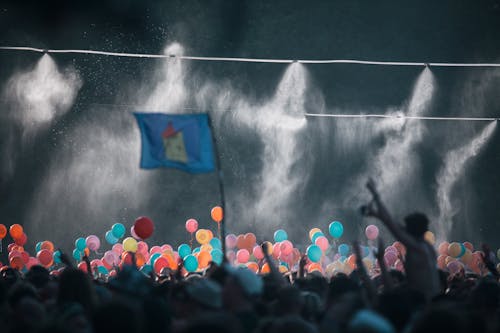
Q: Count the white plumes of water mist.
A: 5